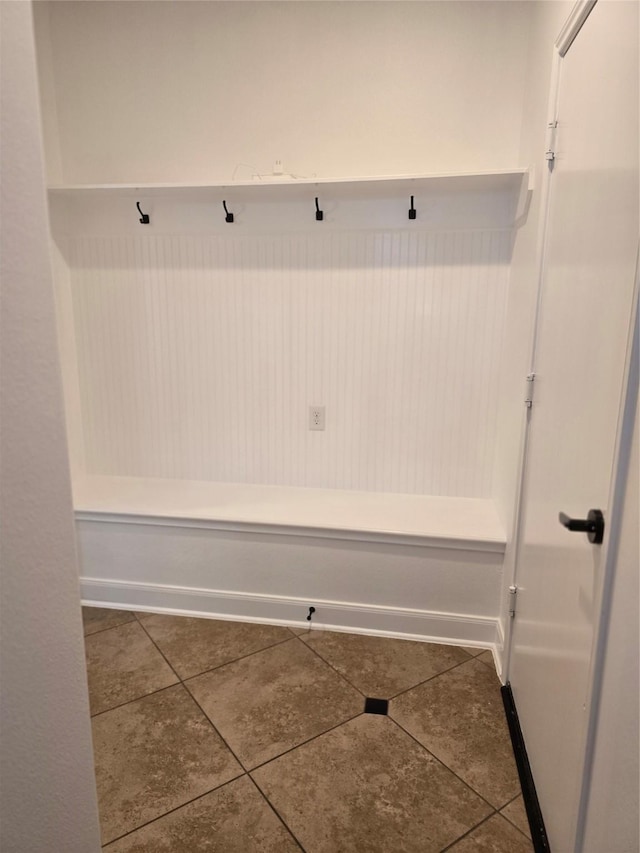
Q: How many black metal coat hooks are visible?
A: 4